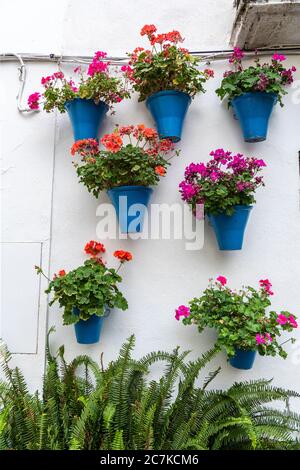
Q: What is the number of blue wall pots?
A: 7